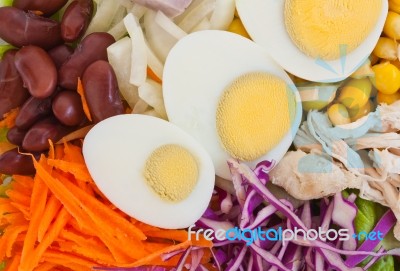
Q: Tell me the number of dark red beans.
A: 13